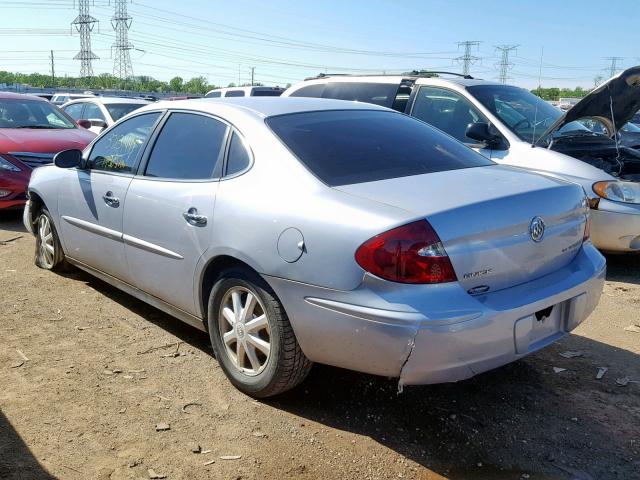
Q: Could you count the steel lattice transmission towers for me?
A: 5